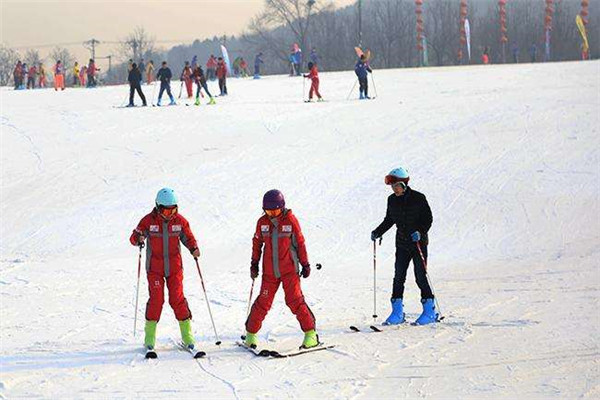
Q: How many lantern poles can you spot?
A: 5